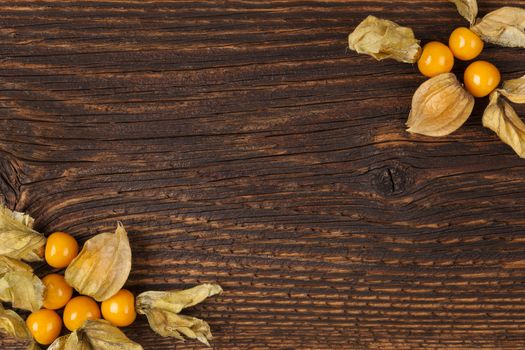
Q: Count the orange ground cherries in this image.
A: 8